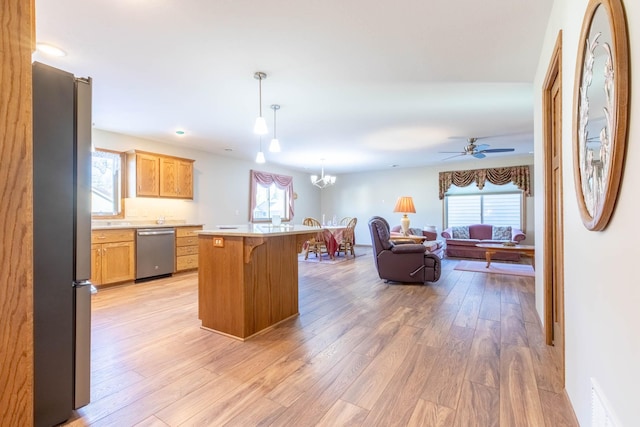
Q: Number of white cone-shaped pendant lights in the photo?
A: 3